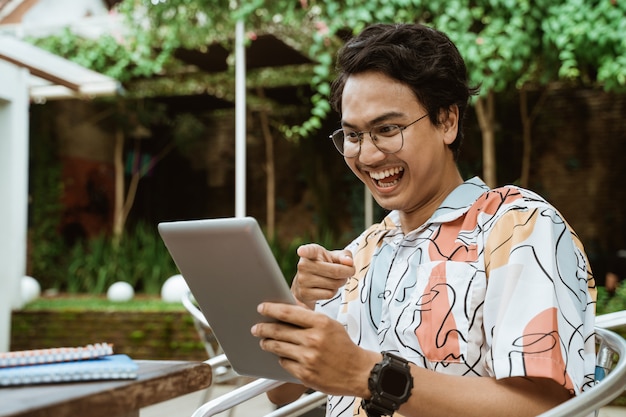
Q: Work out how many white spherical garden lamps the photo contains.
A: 3